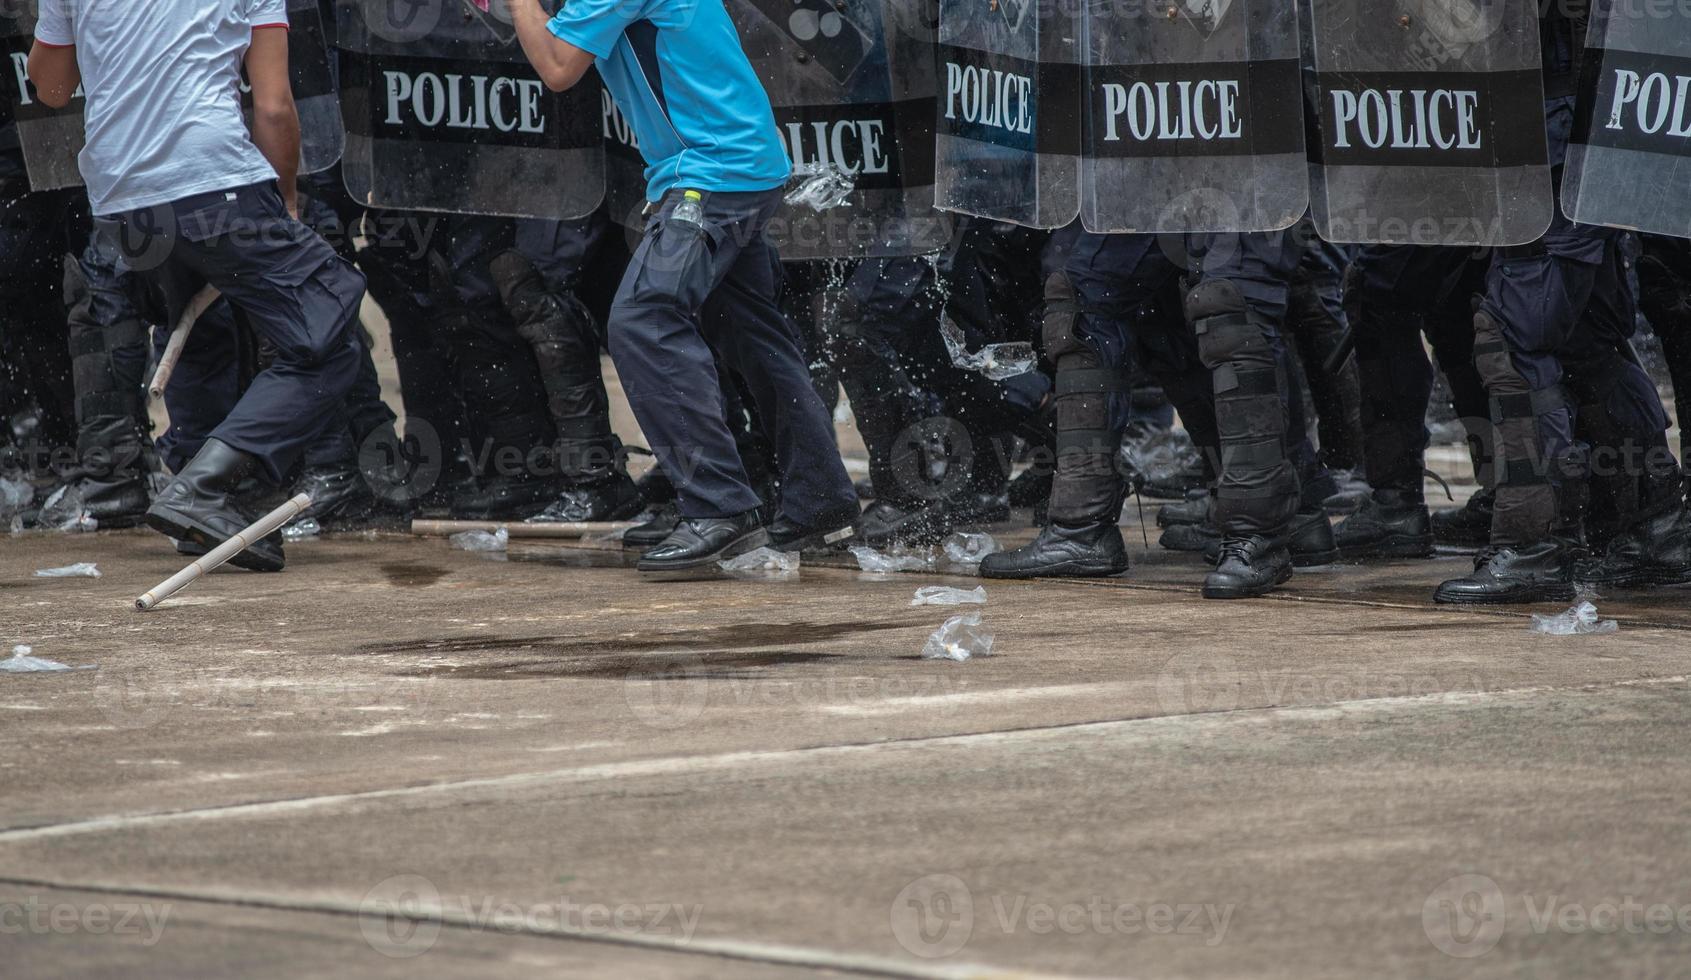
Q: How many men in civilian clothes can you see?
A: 2